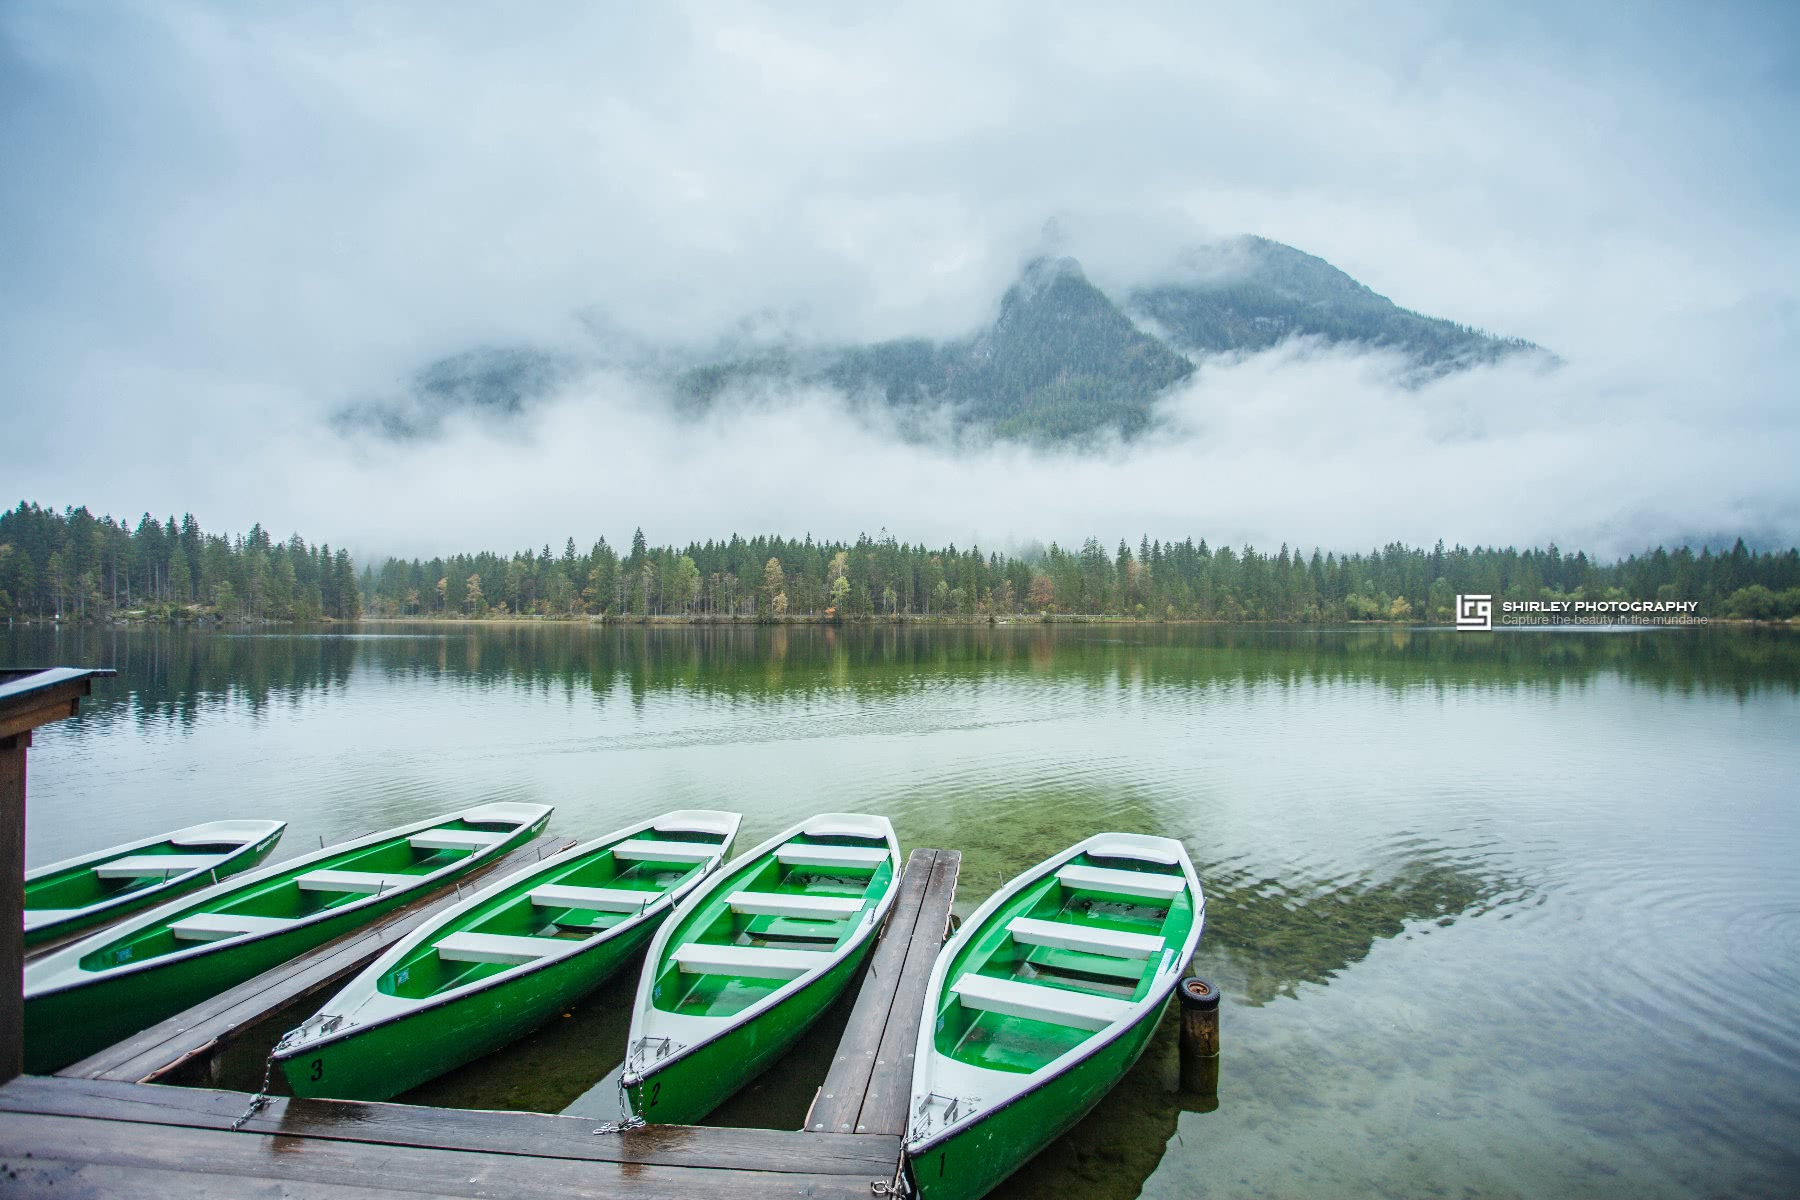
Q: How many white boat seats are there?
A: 14